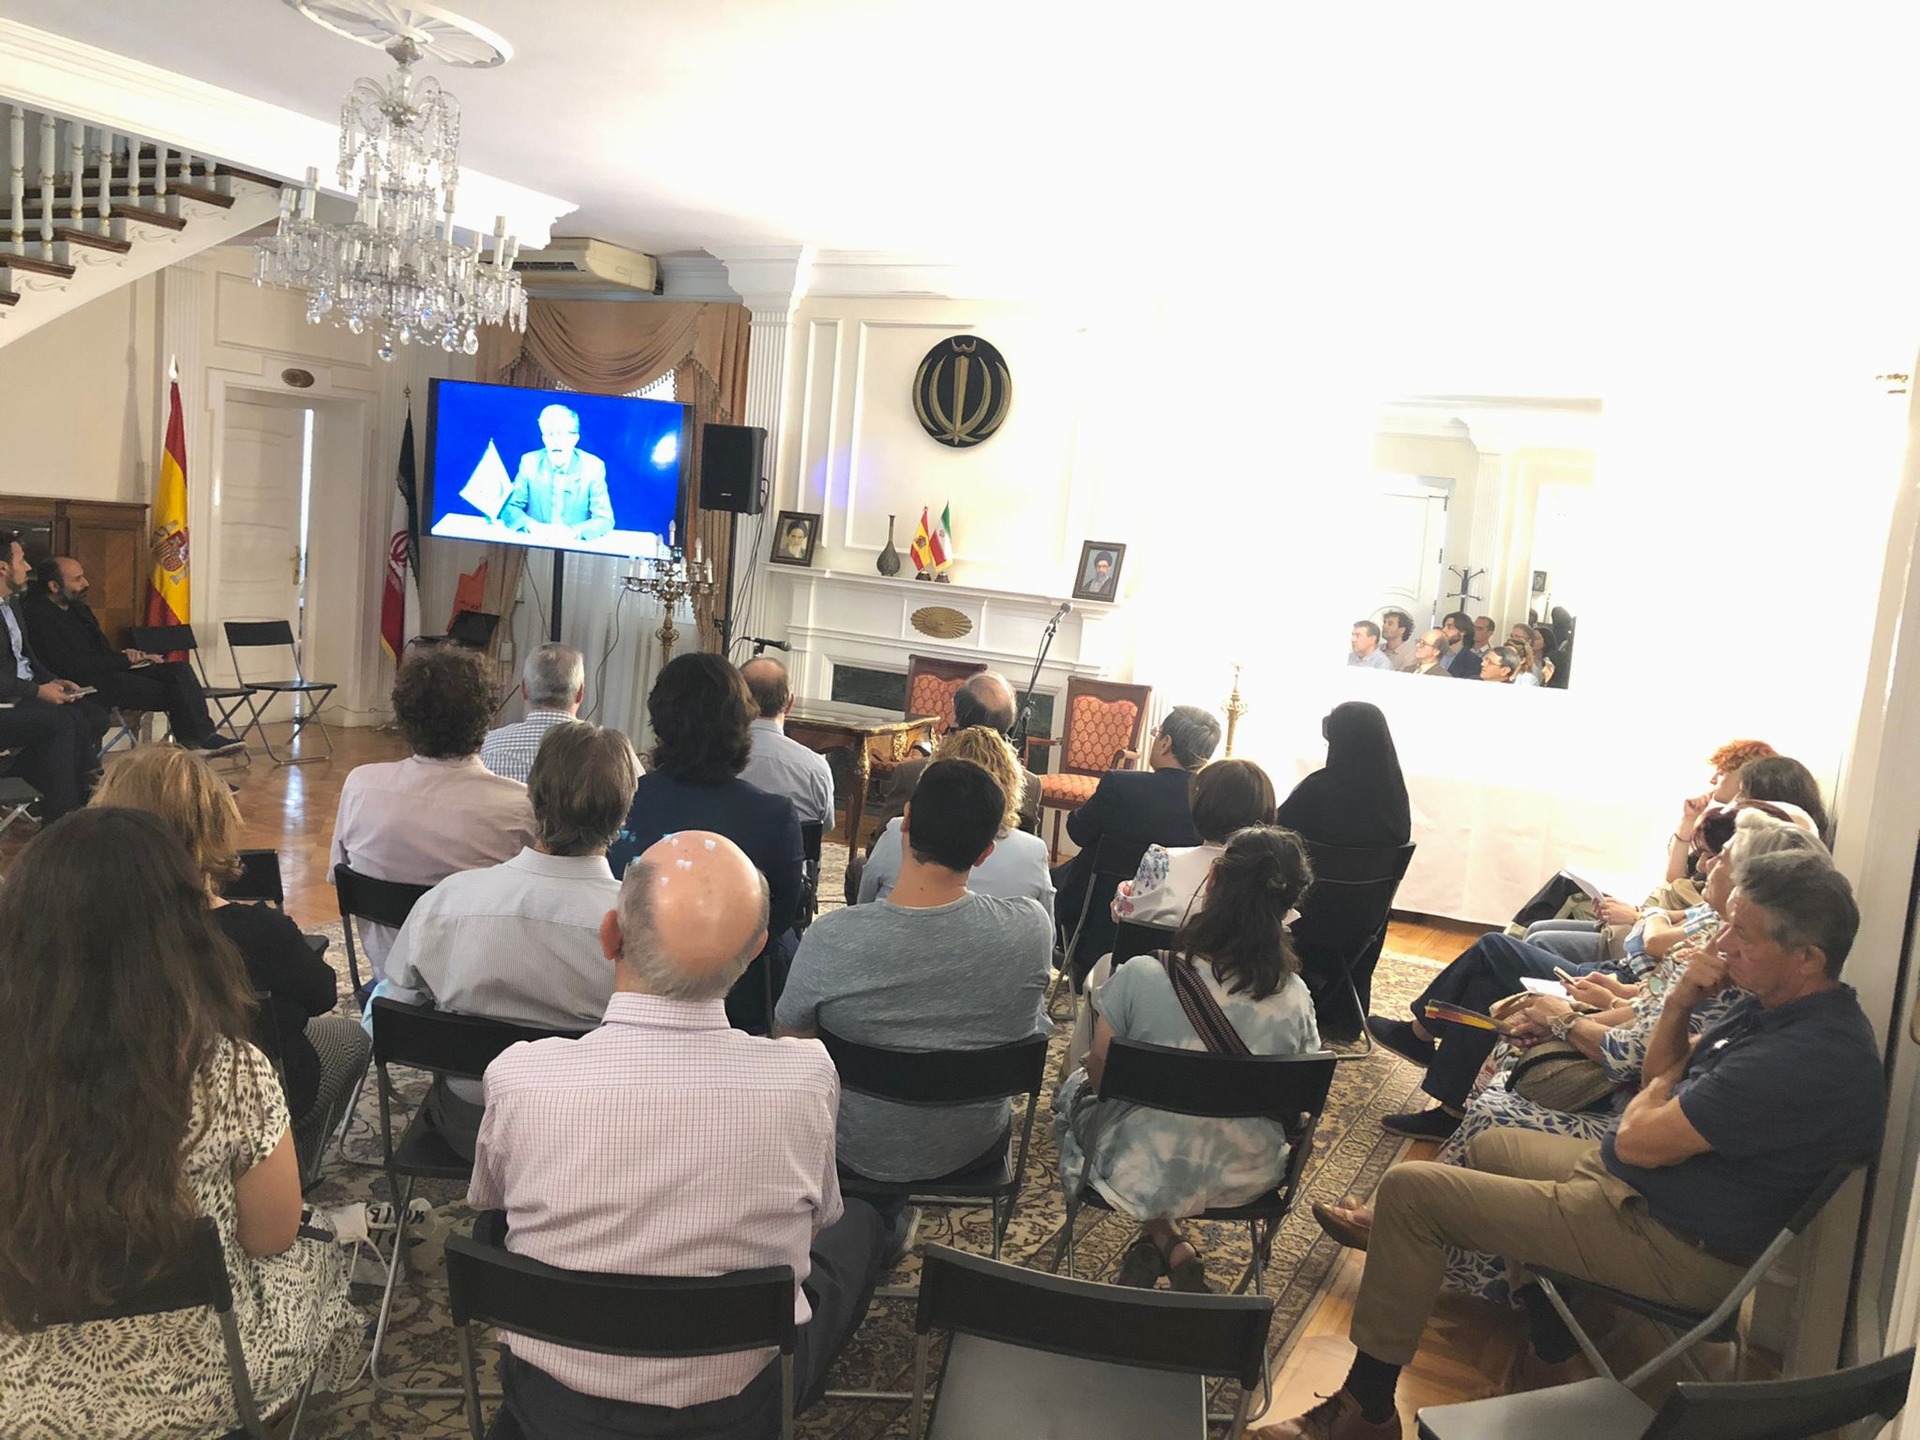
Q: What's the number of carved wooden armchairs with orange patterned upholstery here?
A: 2